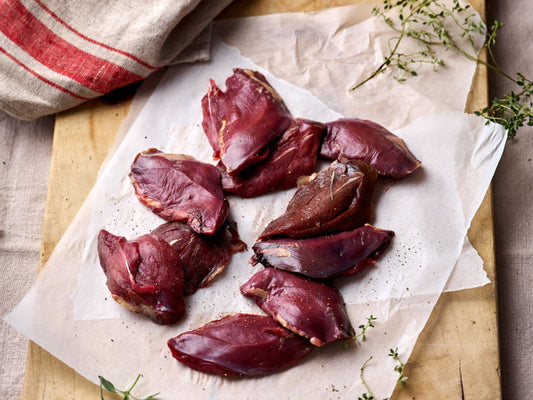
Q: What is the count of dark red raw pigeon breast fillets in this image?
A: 10